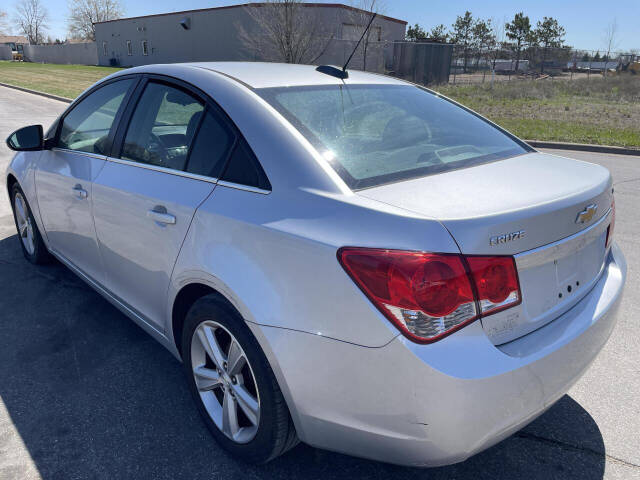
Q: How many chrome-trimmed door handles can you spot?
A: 2